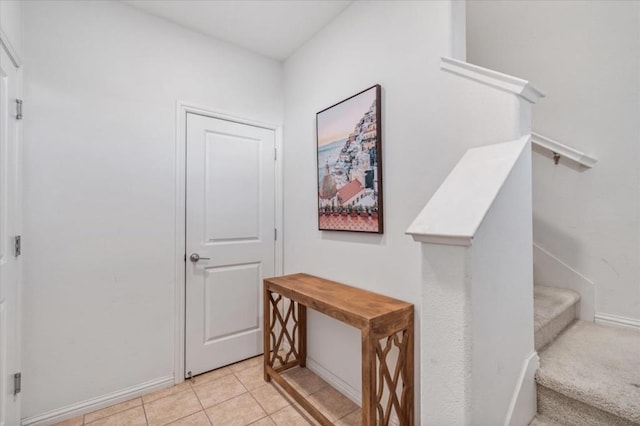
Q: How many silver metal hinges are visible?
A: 5